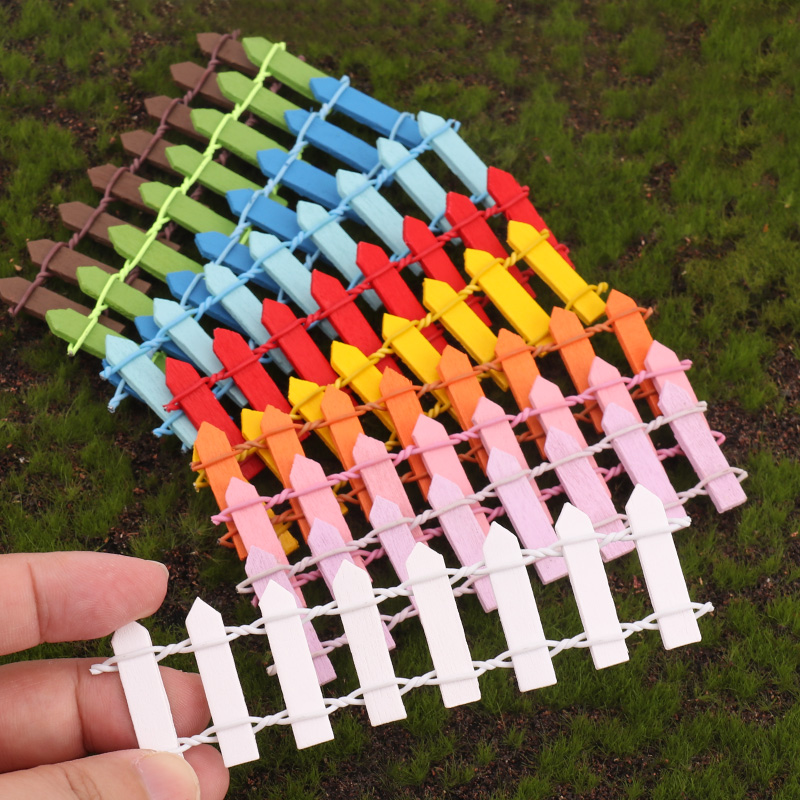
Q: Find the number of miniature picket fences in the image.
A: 10